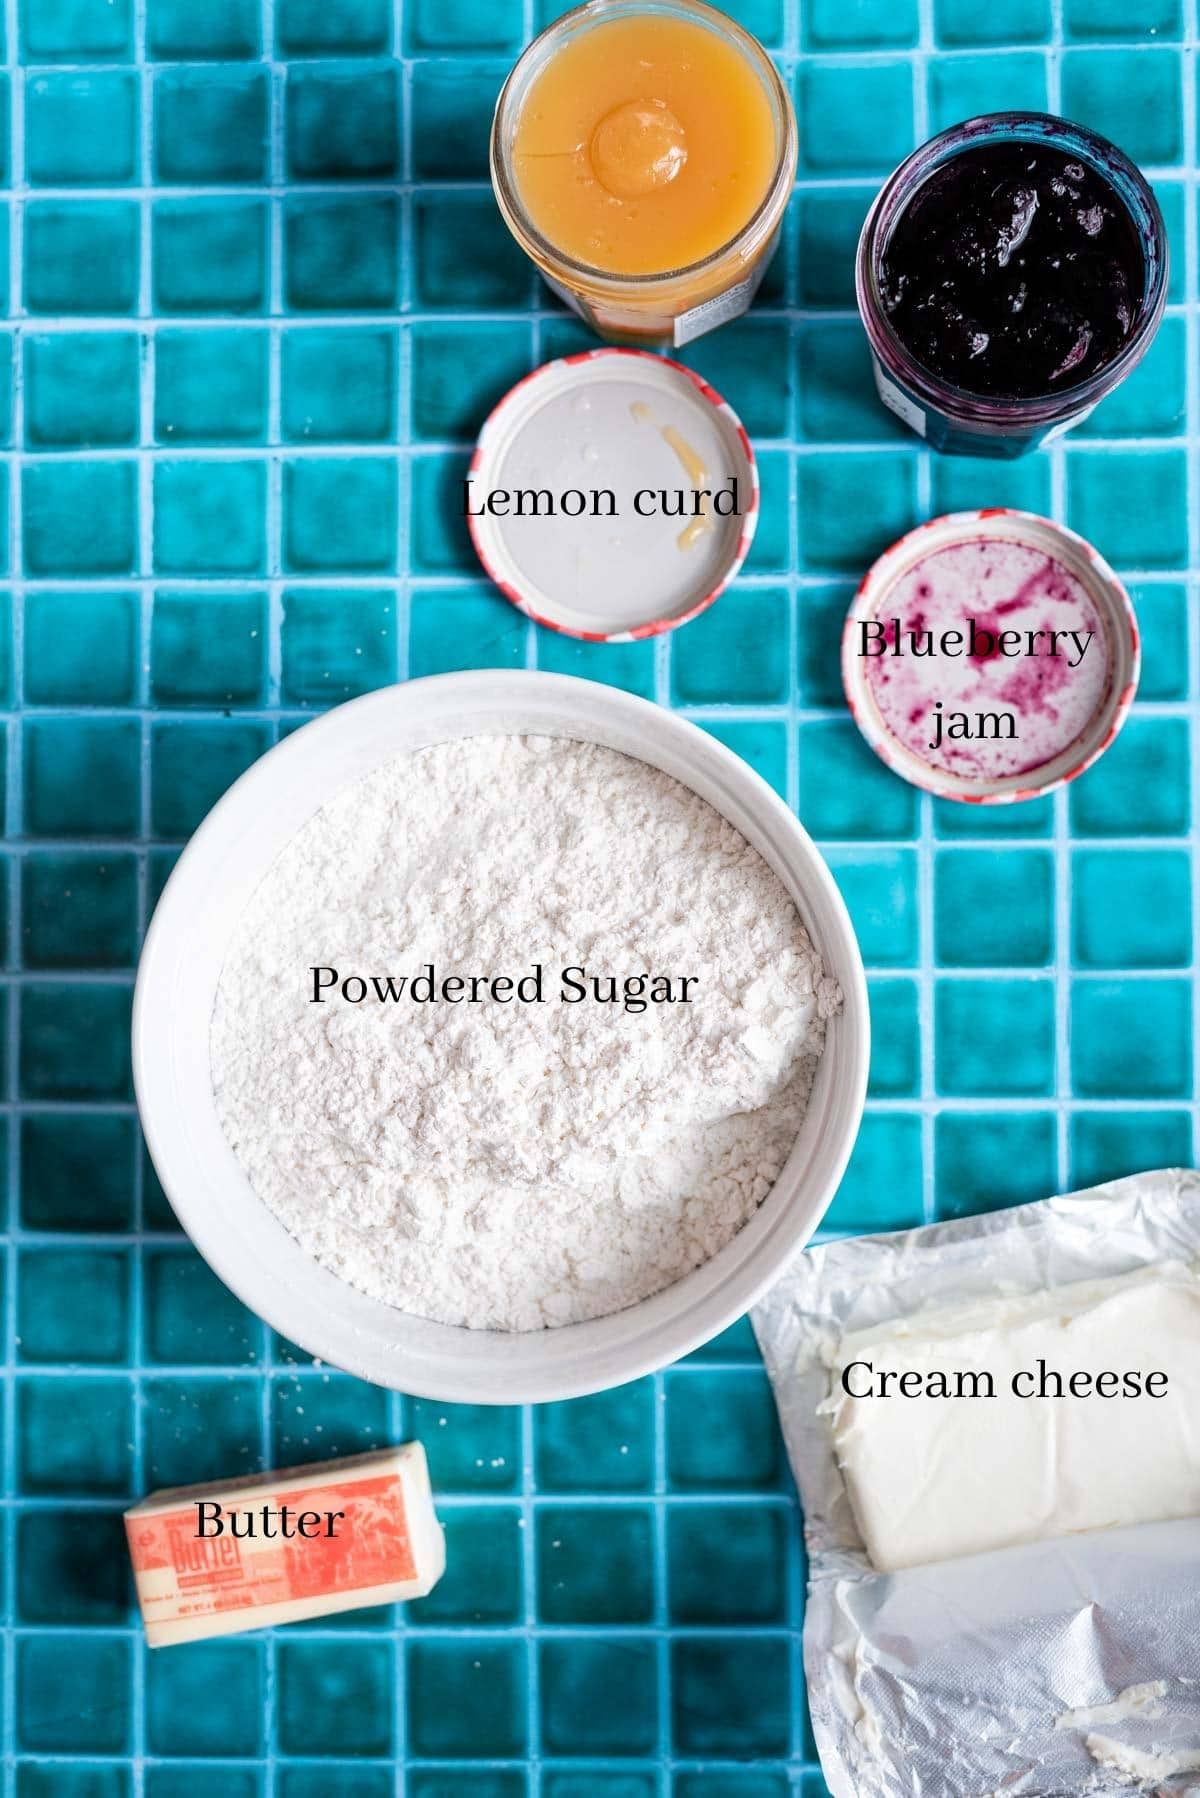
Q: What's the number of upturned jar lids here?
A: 2